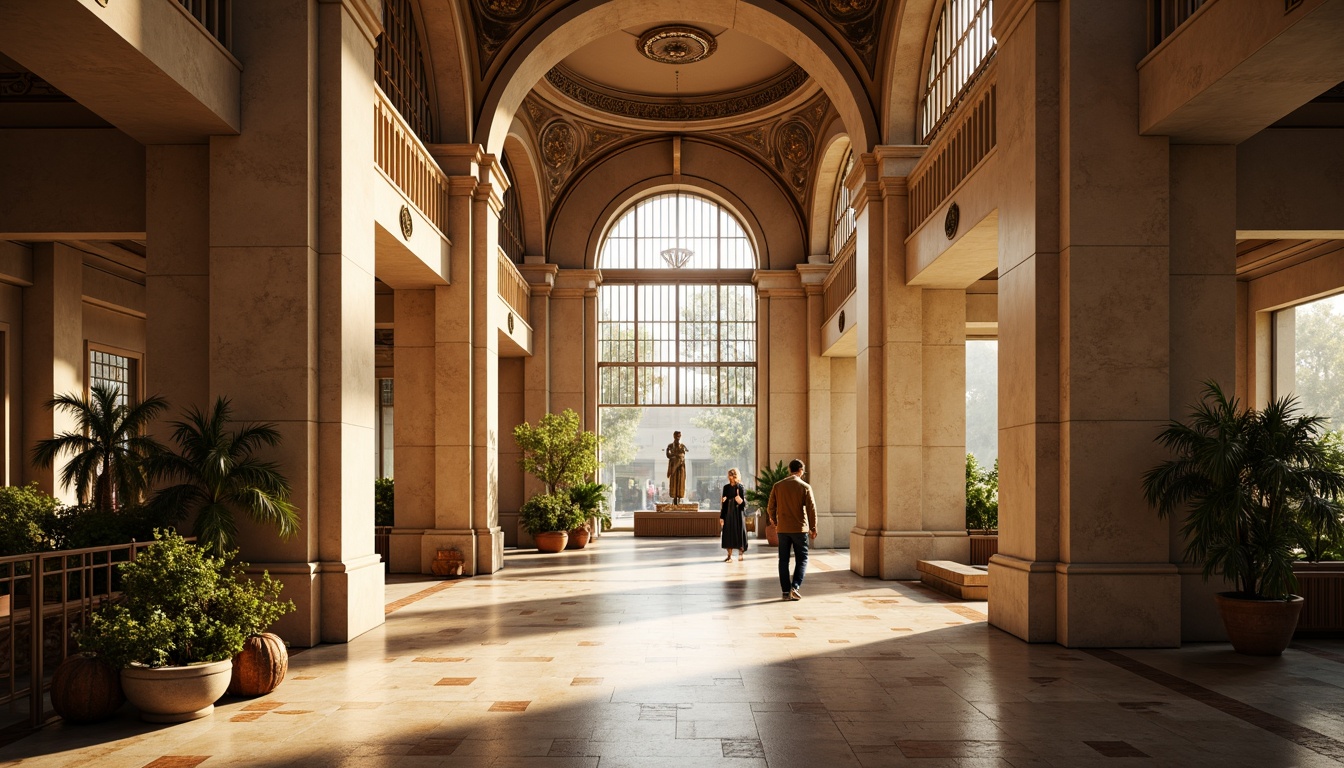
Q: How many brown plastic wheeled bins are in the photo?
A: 0